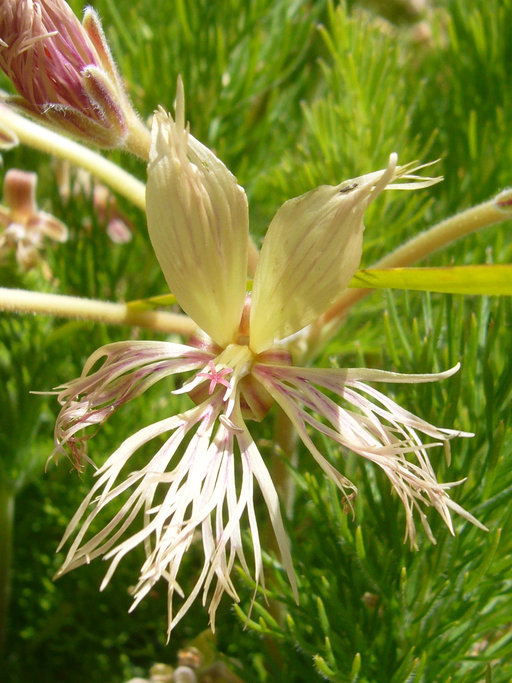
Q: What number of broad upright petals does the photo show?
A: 2